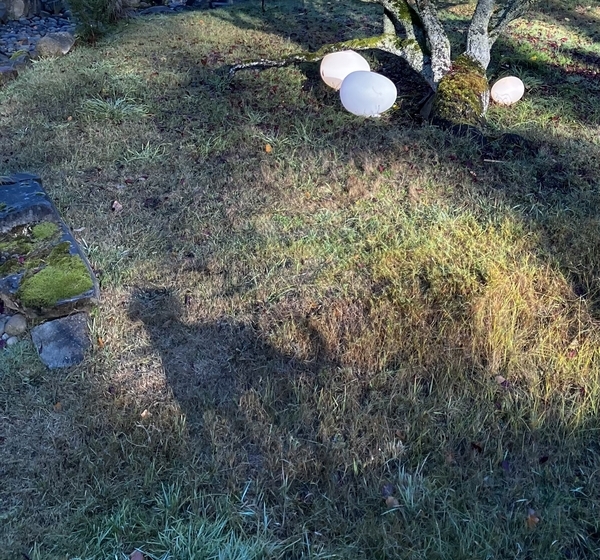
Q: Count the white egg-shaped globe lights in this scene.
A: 3